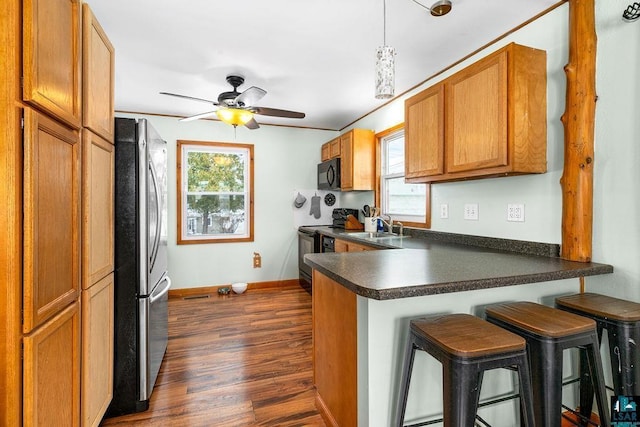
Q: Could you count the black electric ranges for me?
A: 1